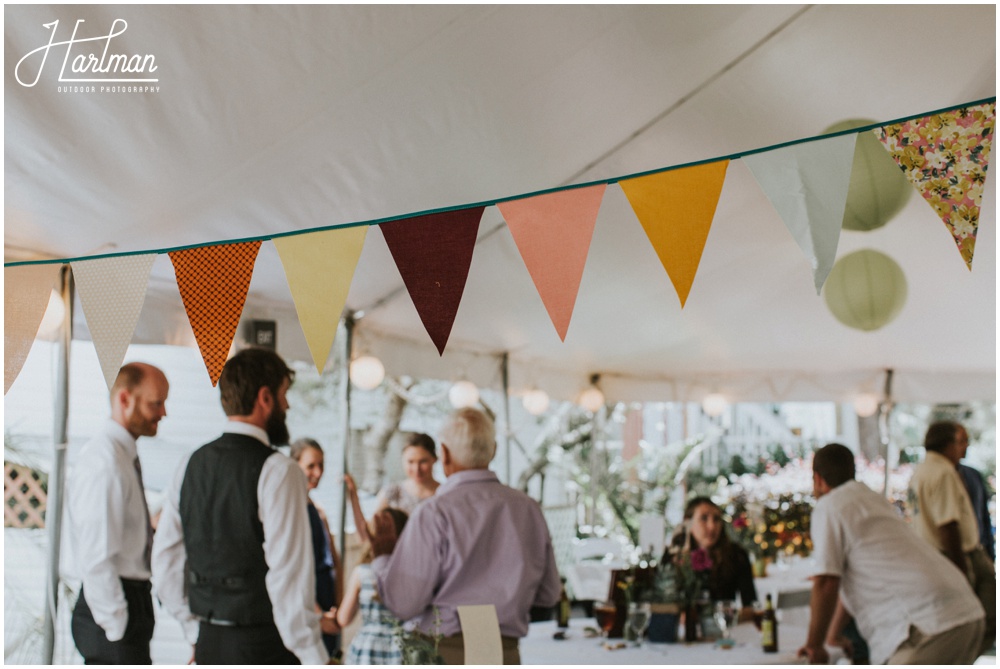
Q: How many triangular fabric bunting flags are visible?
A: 9